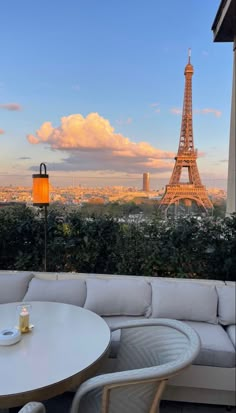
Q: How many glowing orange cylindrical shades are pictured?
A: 1